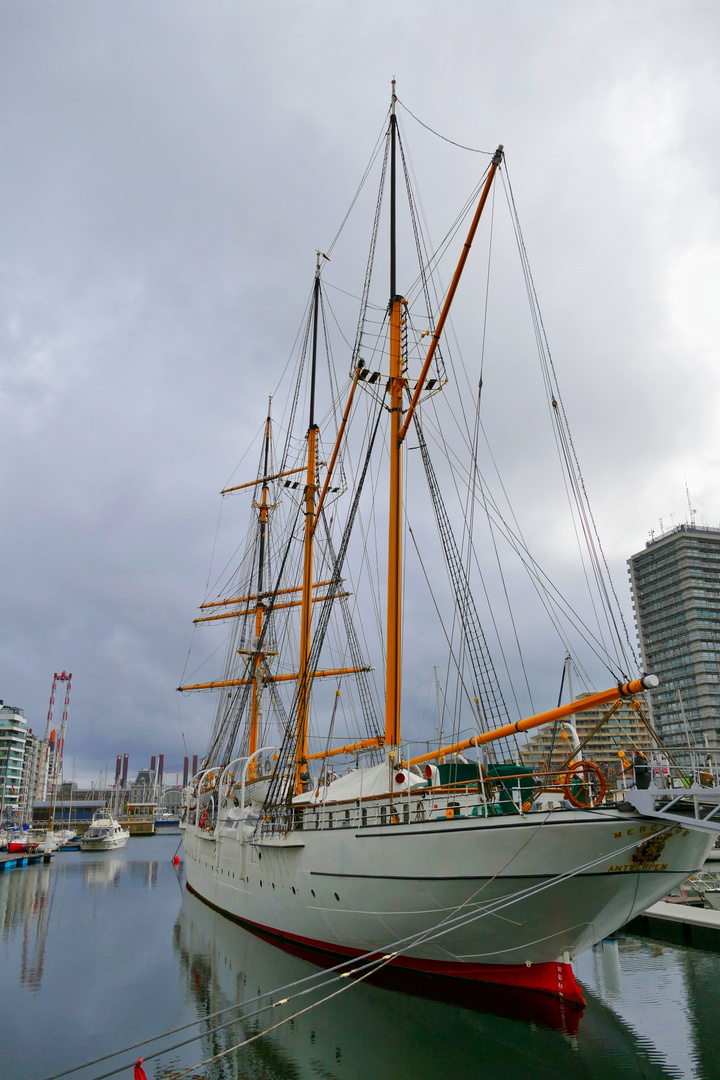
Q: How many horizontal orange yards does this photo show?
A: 4